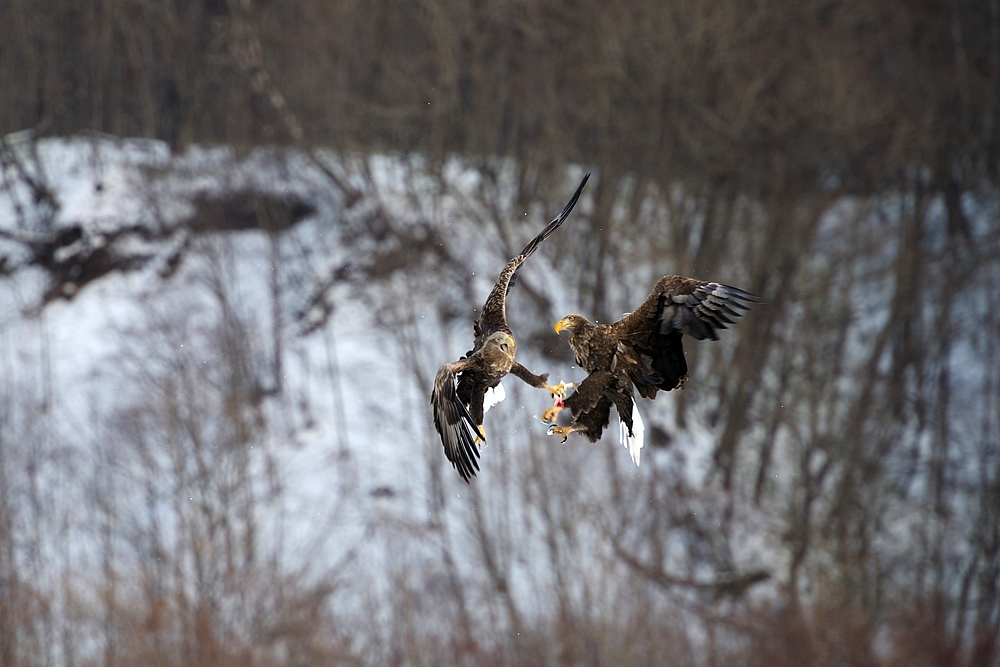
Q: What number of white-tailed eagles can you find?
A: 2